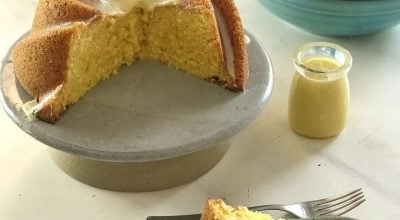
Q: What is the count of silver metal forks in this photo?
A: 1